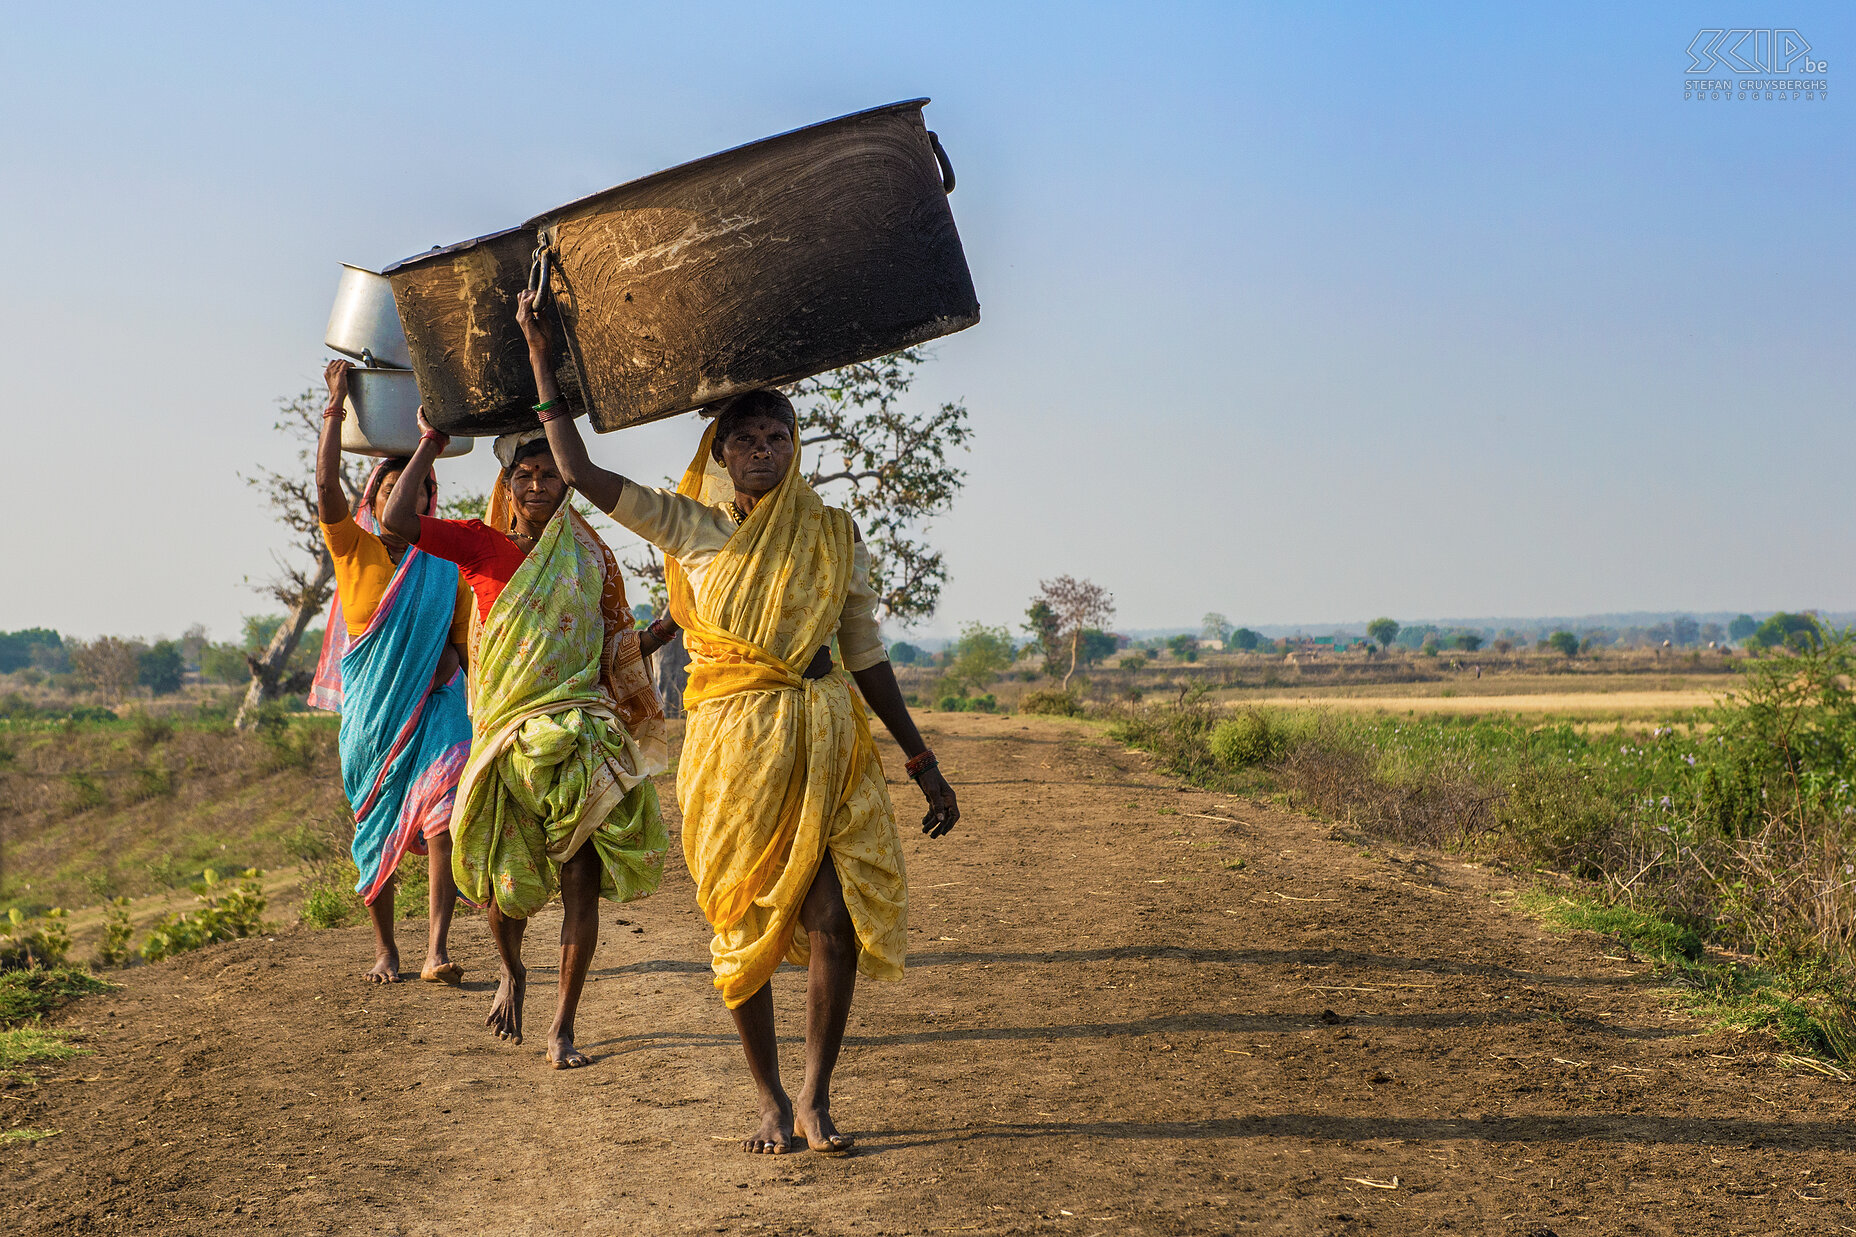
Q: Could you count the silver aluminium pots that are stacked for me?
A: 2